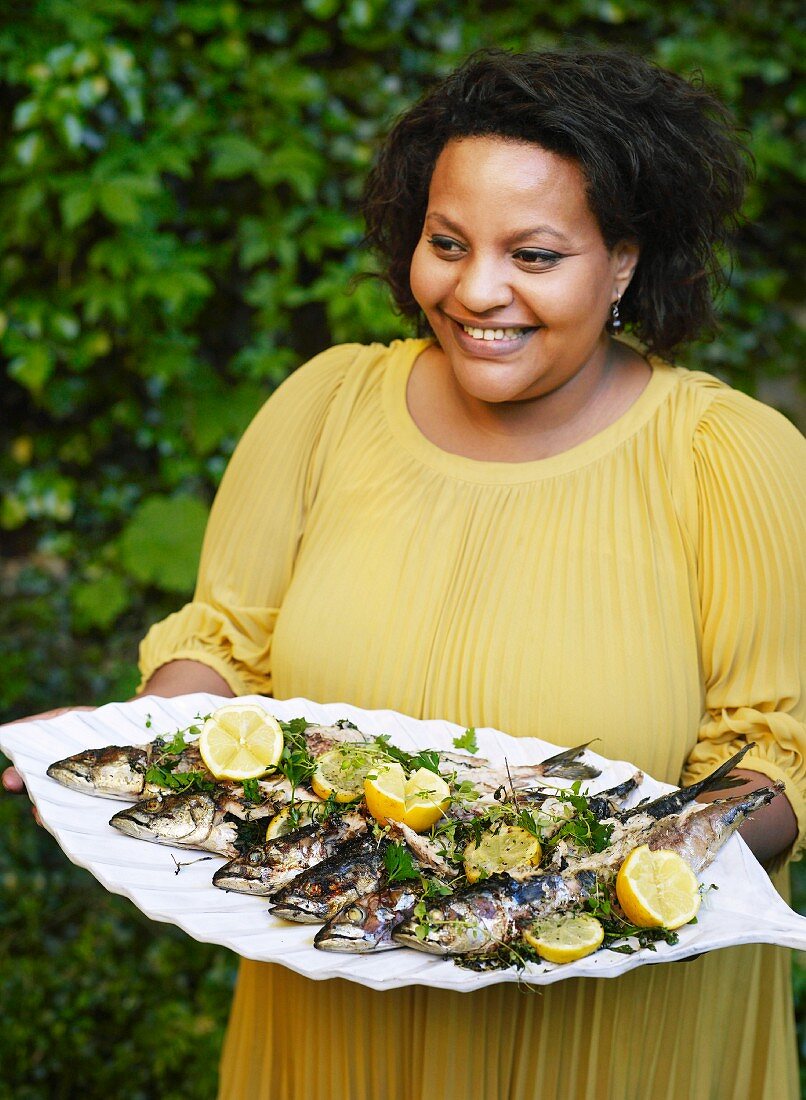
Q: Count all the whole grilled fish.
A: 6